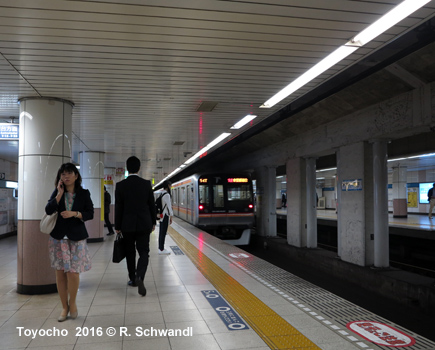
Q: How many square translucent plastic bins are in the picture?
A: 0